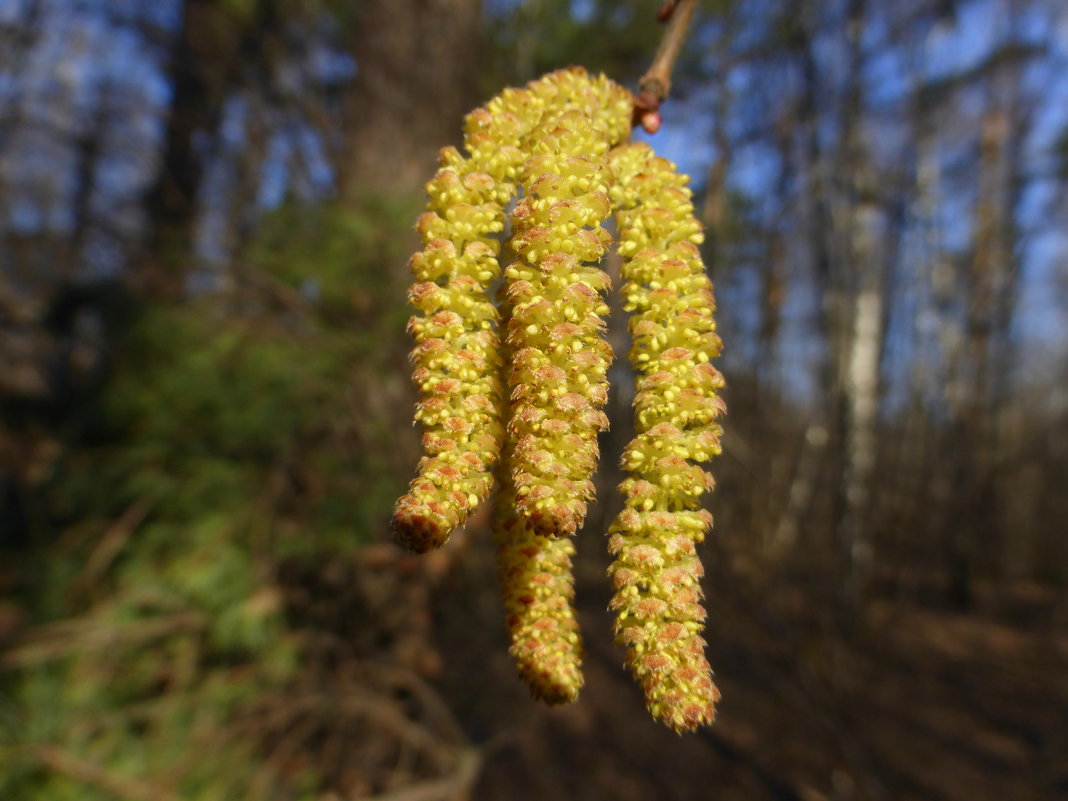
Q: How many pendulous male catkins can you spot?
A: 4